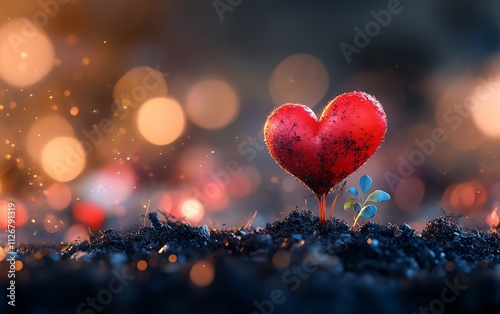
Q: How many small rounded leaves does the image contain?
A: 6